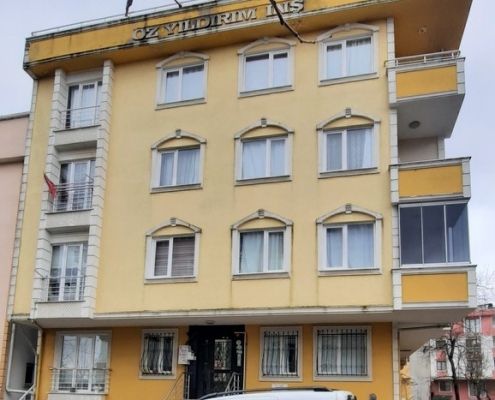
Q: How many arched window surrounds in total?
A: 9